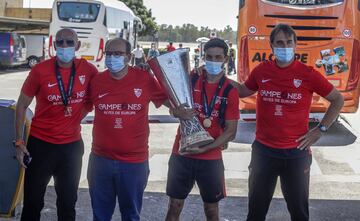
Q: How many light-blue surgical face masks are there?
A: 4